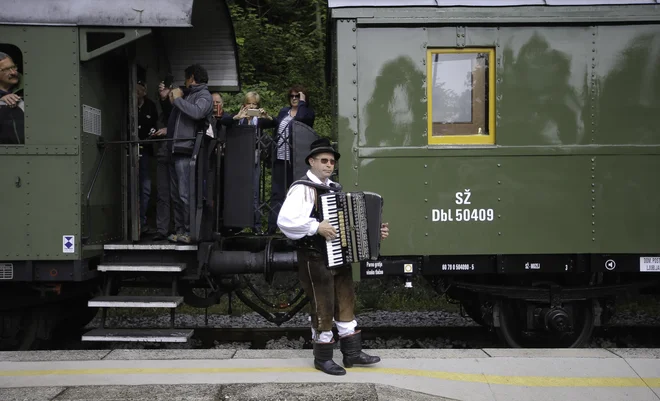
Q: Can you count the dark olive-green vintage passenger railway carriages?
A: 2